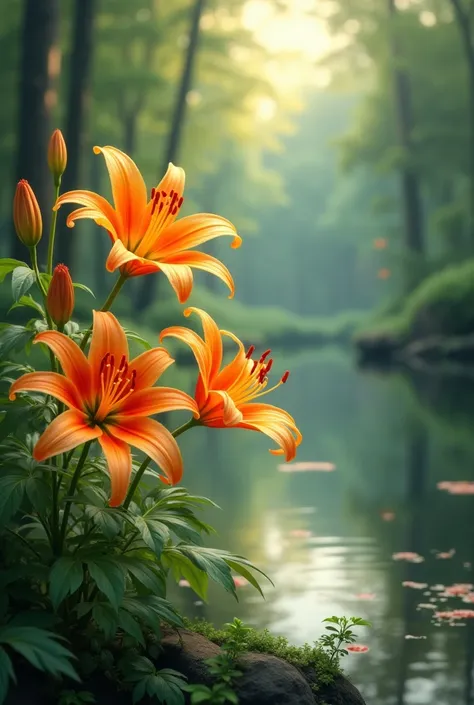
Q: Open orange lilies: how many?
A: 3